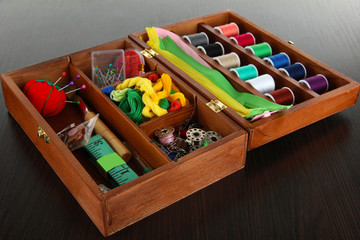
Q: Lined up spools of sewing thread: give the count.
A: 12